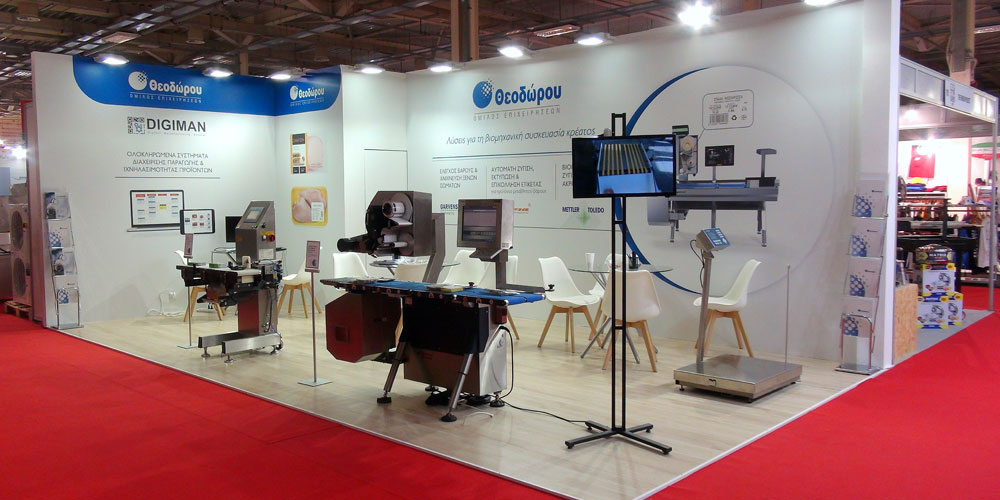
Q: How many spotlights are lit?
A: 9